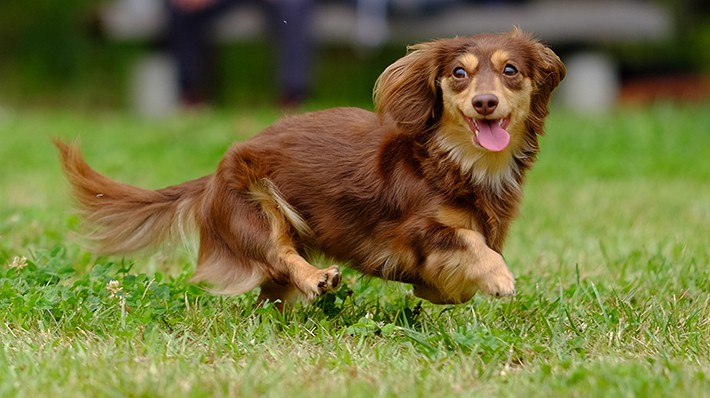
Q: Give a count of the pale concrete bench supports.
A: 2